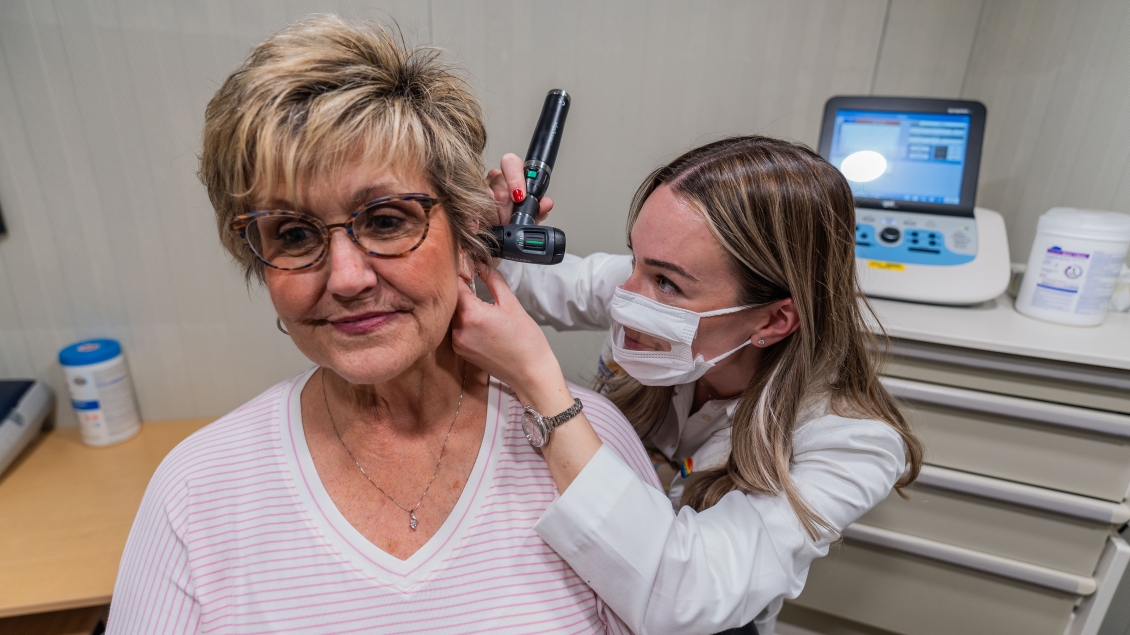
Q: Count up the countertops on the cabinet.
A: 1